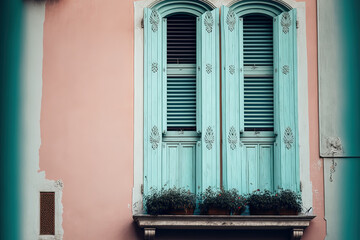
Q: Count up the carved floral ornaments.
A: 12